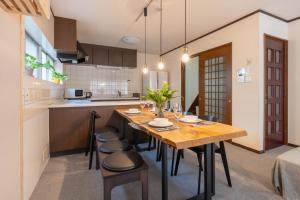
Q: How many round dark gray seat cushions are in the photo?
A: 3